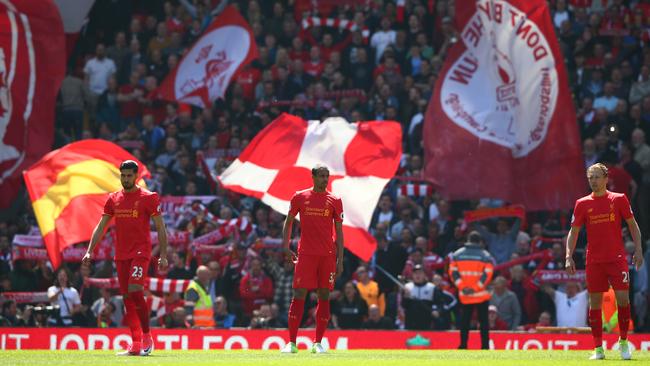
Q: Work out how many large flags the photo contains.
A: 5